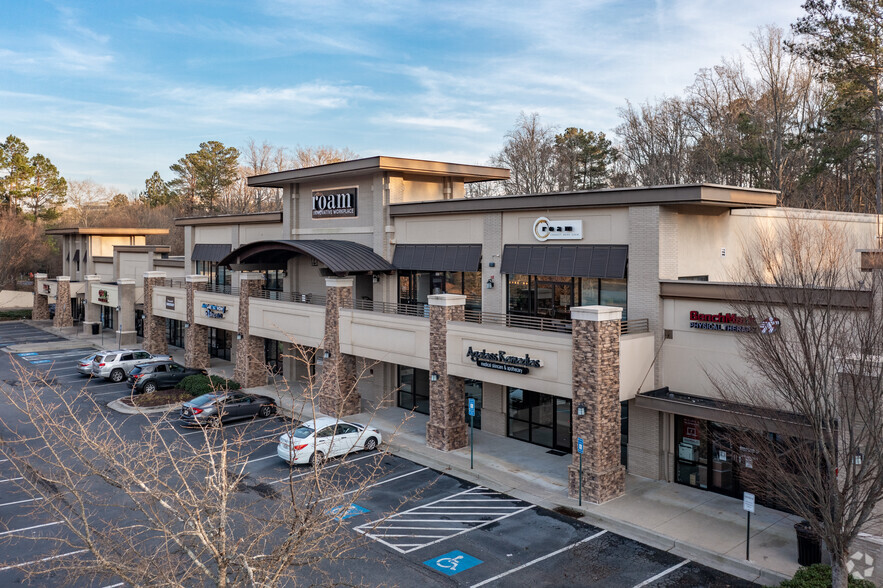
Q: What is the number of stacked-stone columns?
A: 8